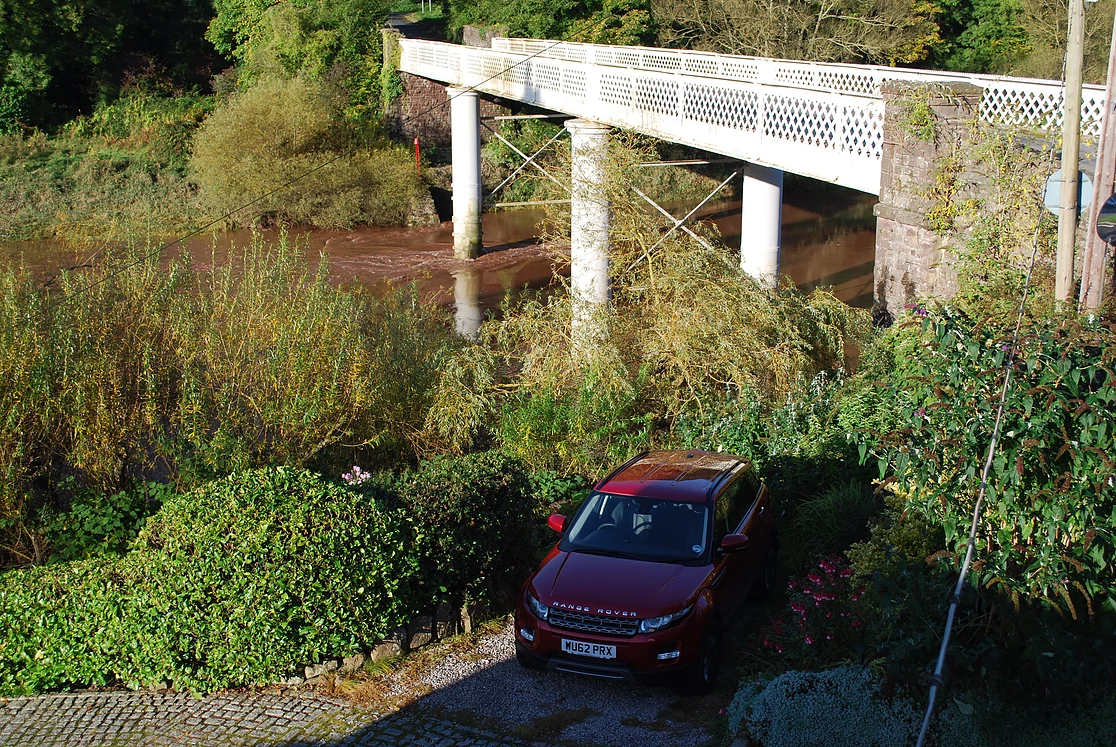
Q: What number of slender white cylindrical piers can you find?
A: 3